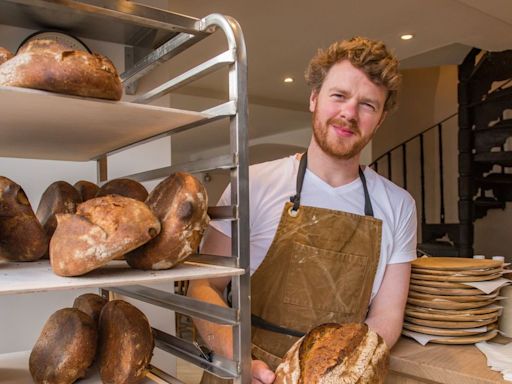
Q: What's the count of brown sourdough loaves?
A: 12